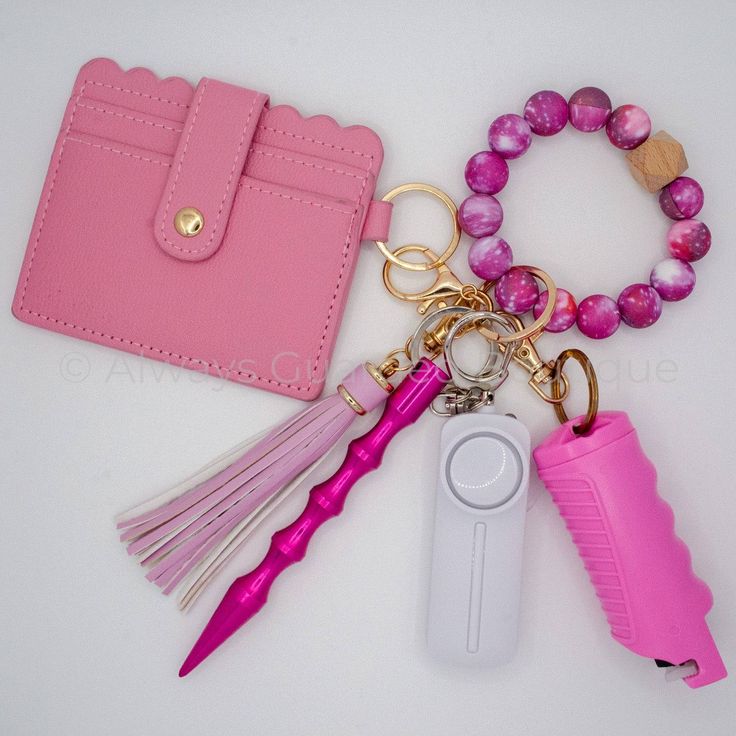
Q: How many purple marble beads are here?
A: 14